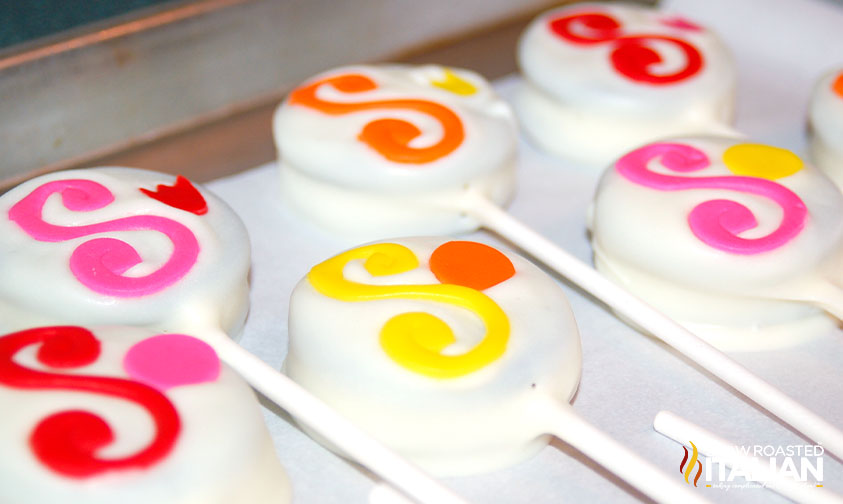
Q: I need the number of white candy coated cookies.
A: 7